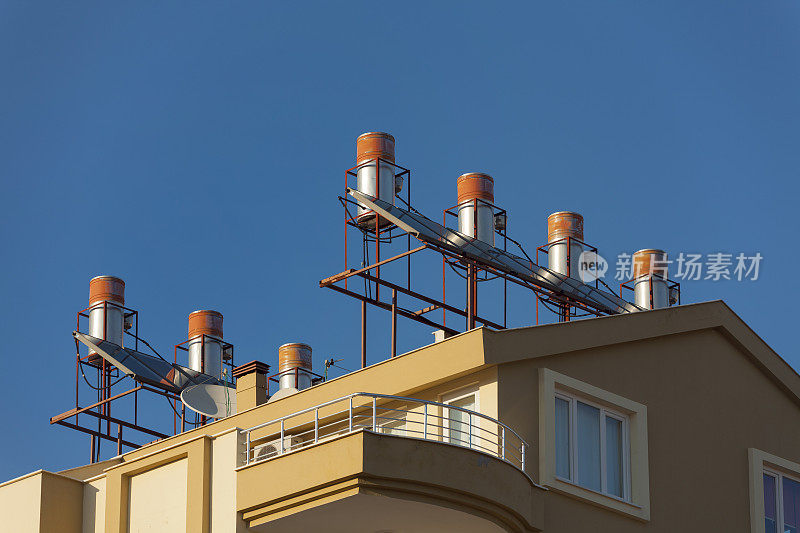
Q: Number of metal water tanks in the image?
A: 7